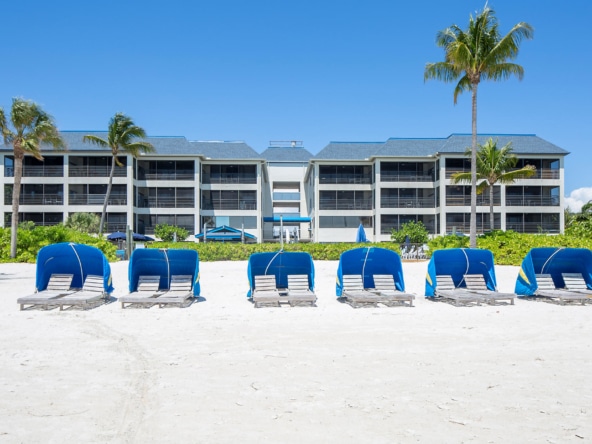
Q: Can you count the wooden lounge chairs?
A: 12